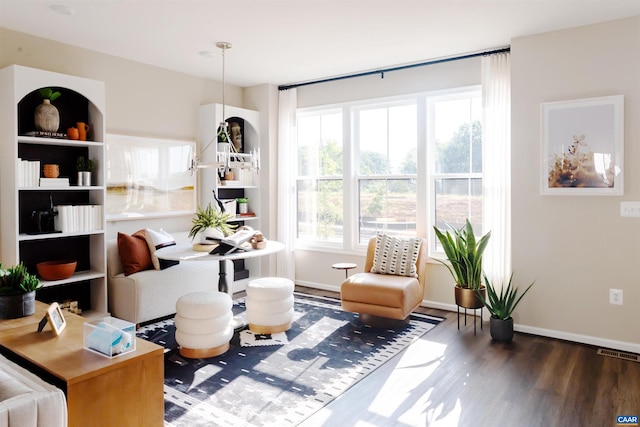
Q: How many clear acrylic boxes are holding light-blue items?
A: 1